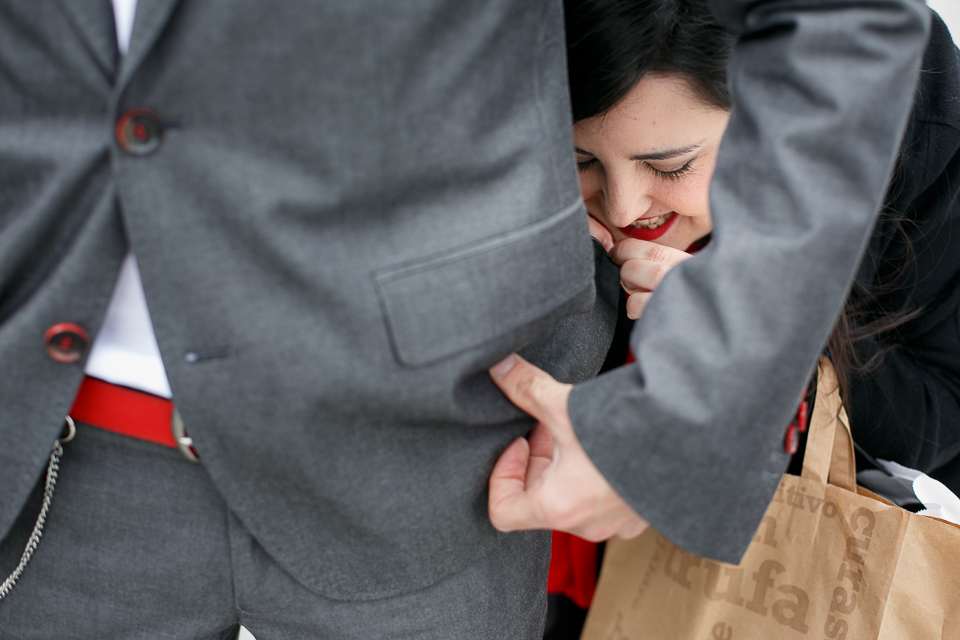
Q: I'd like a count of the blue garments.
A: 0